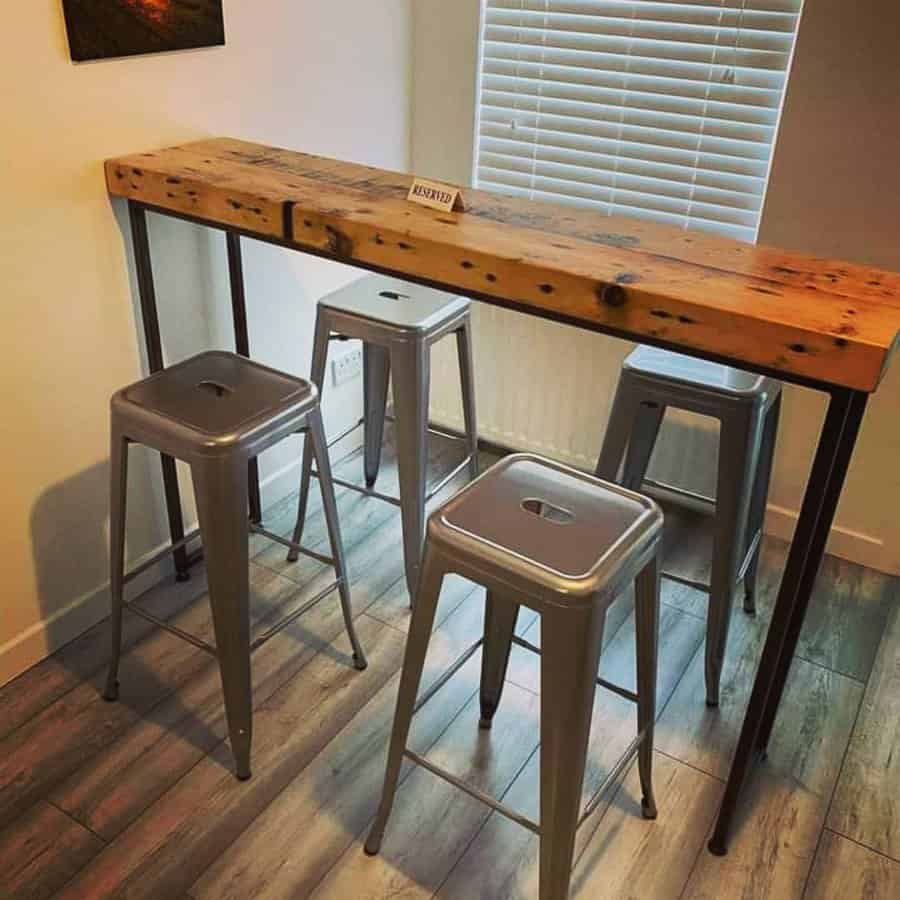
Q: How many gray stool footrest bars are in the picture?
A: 15